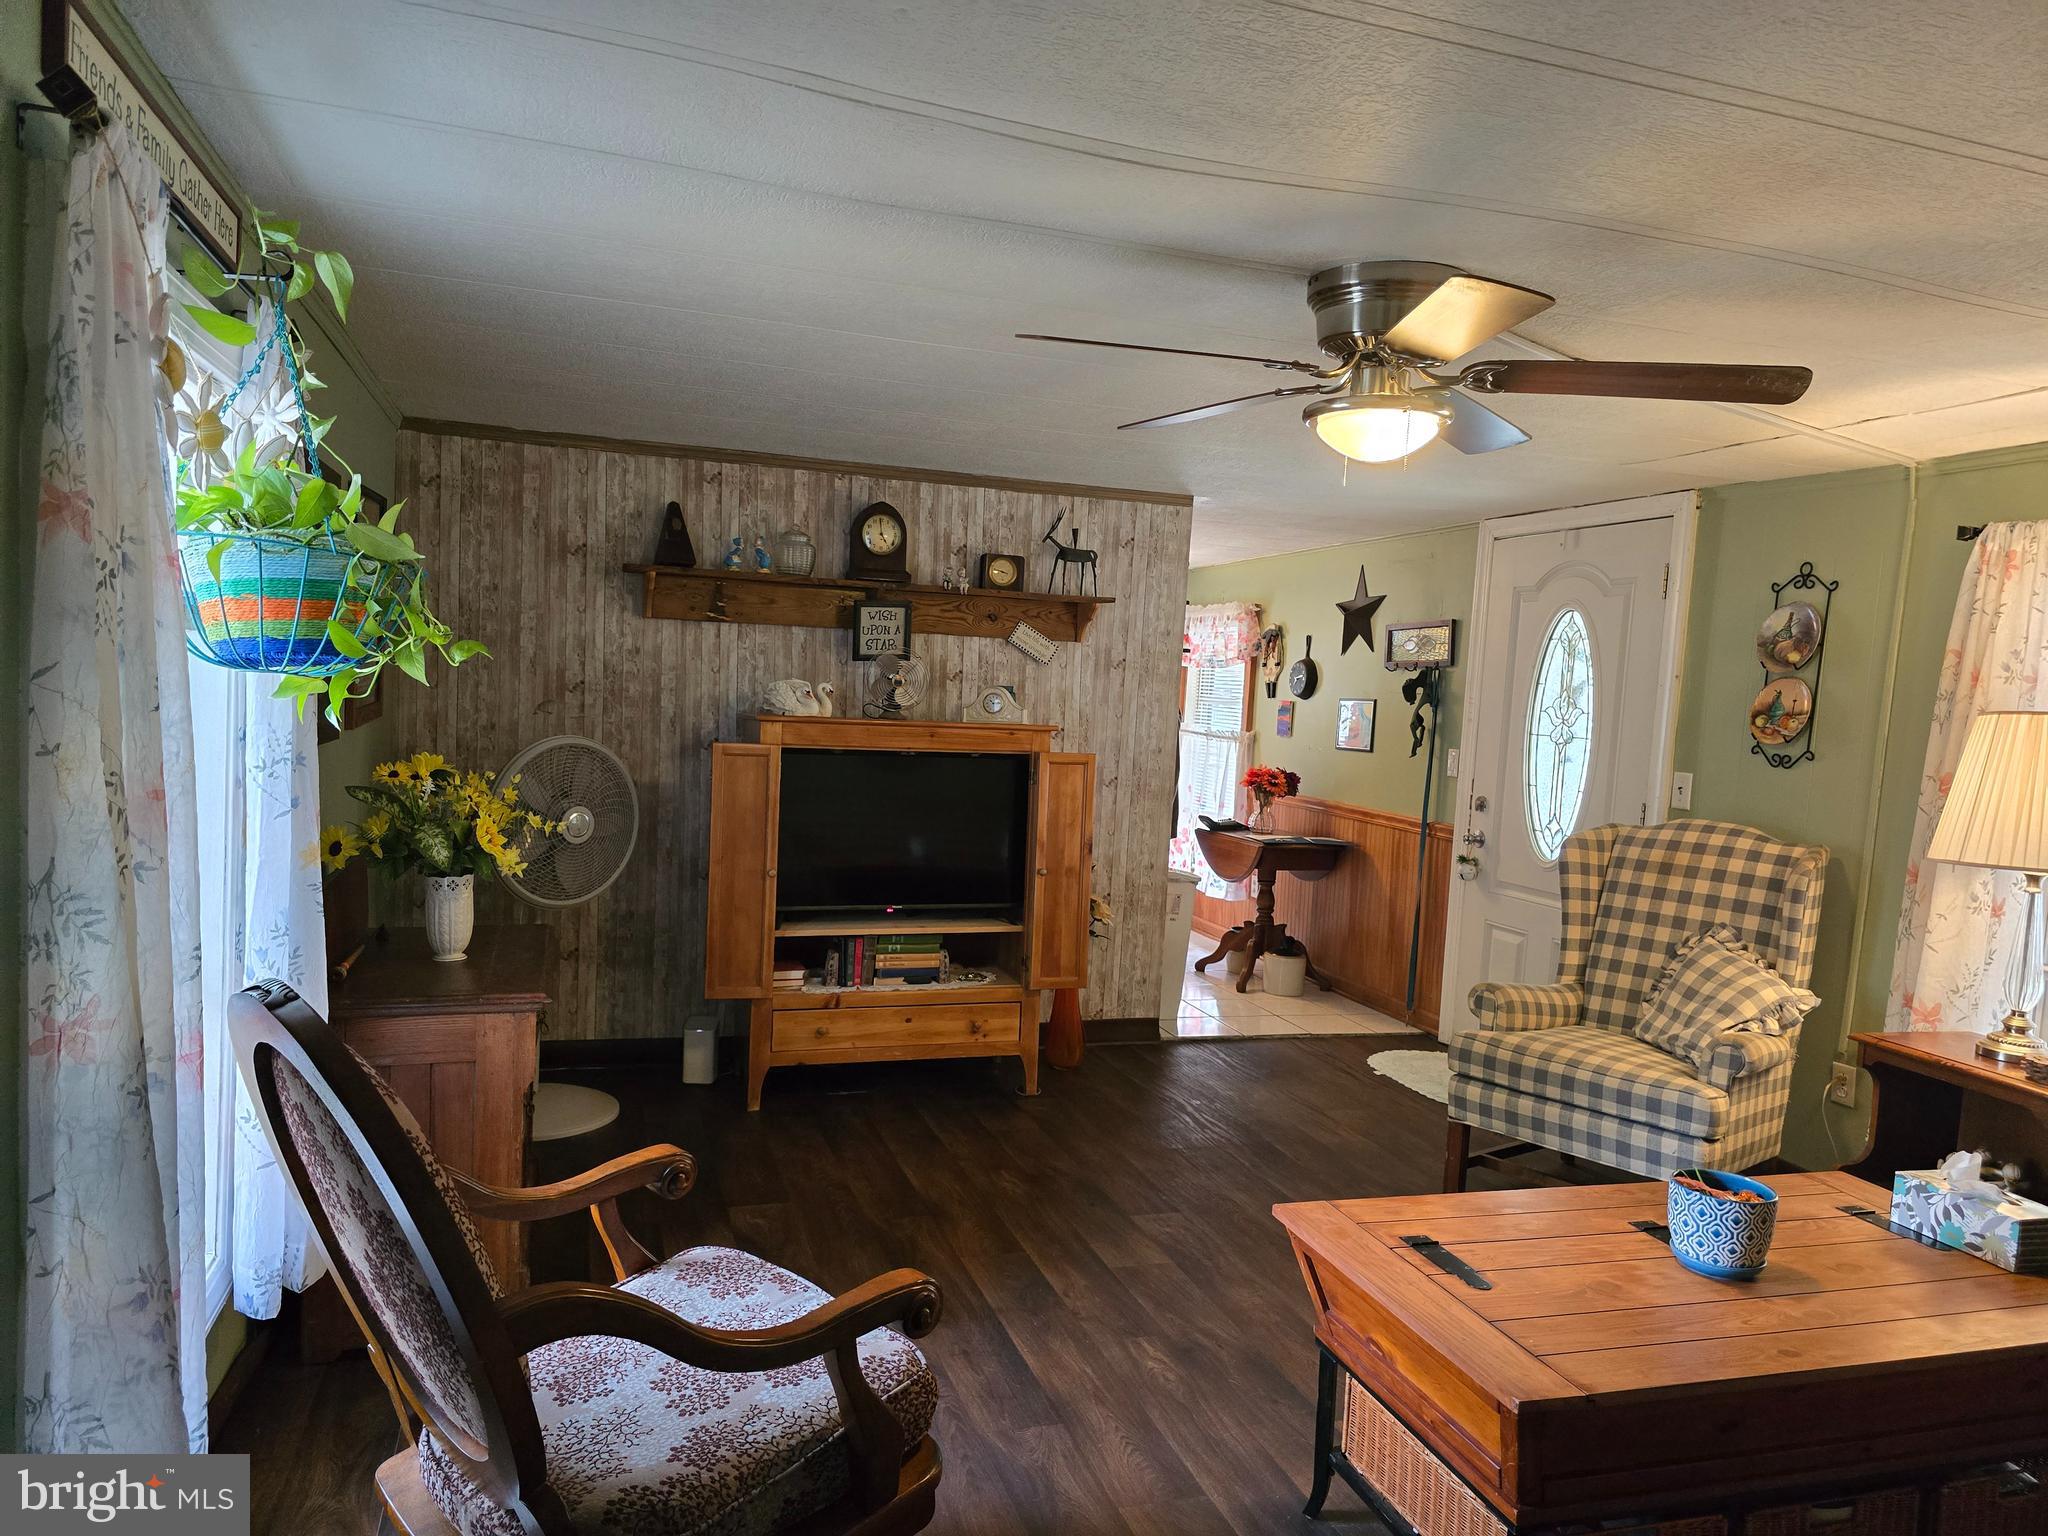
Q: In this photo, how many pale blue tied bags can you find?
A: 0